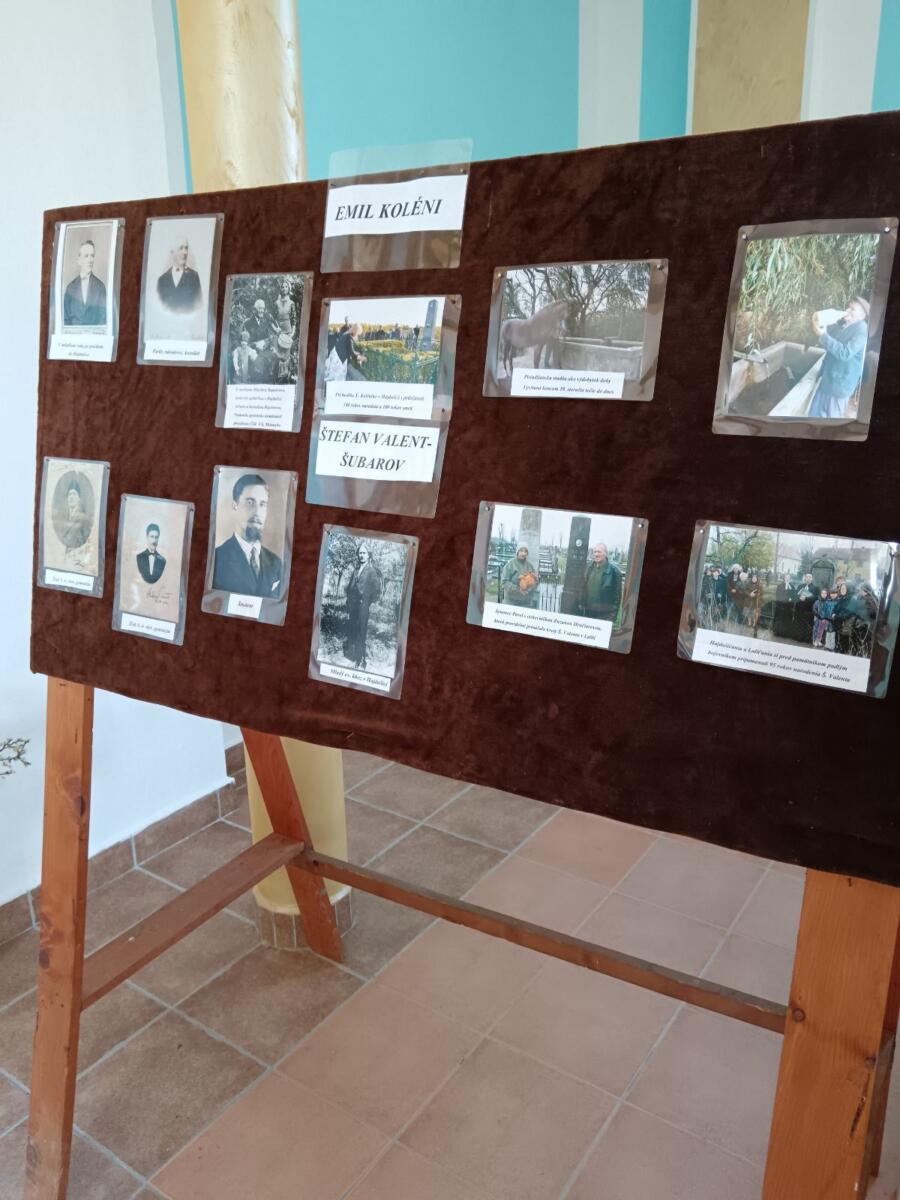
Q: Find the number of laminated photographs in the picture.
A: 12